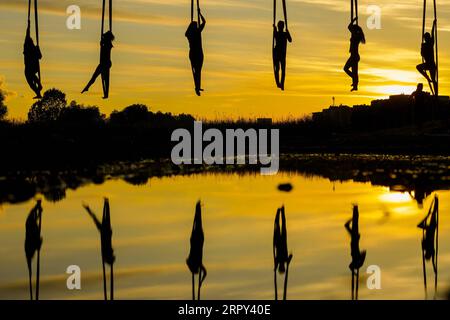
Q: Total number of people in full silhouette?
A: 6